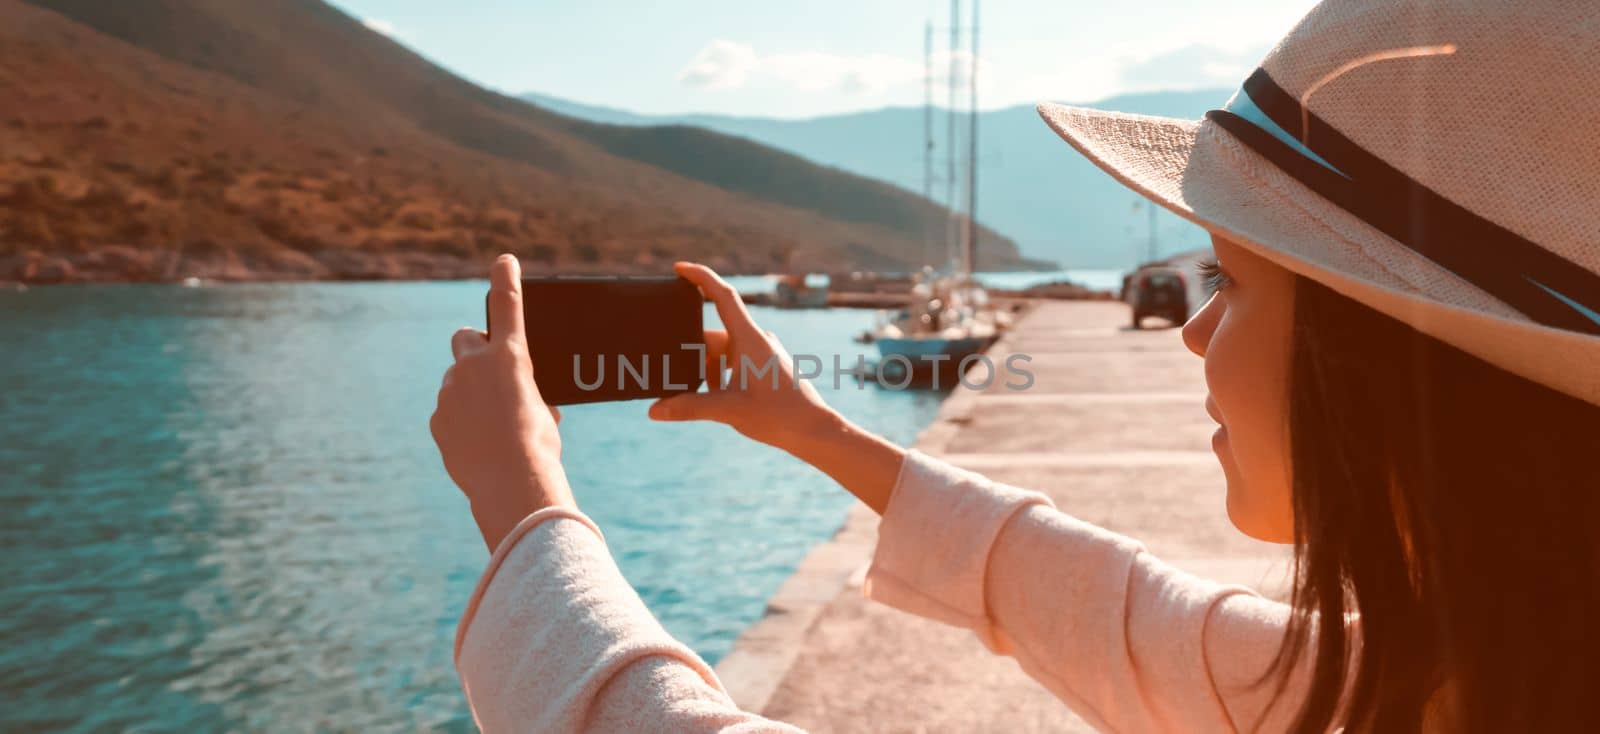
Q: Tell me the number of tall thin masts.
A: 3